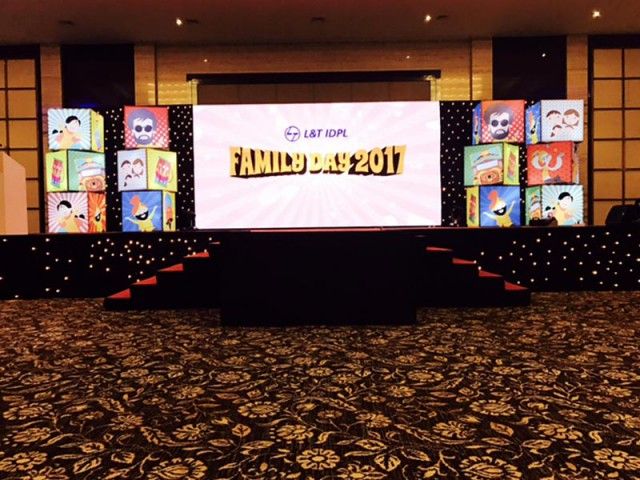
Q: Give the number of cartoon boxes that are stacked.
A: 12